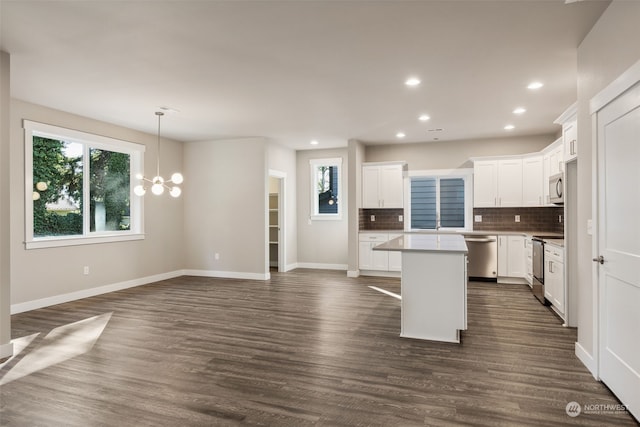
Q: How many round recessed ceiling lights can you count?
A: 7